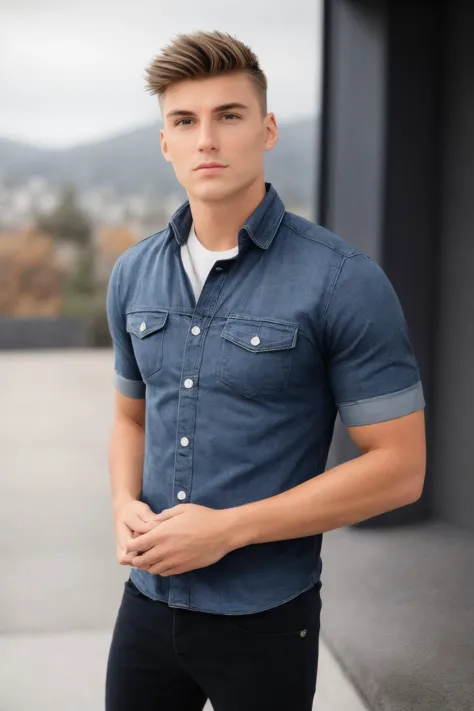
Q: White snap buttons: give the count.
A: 6